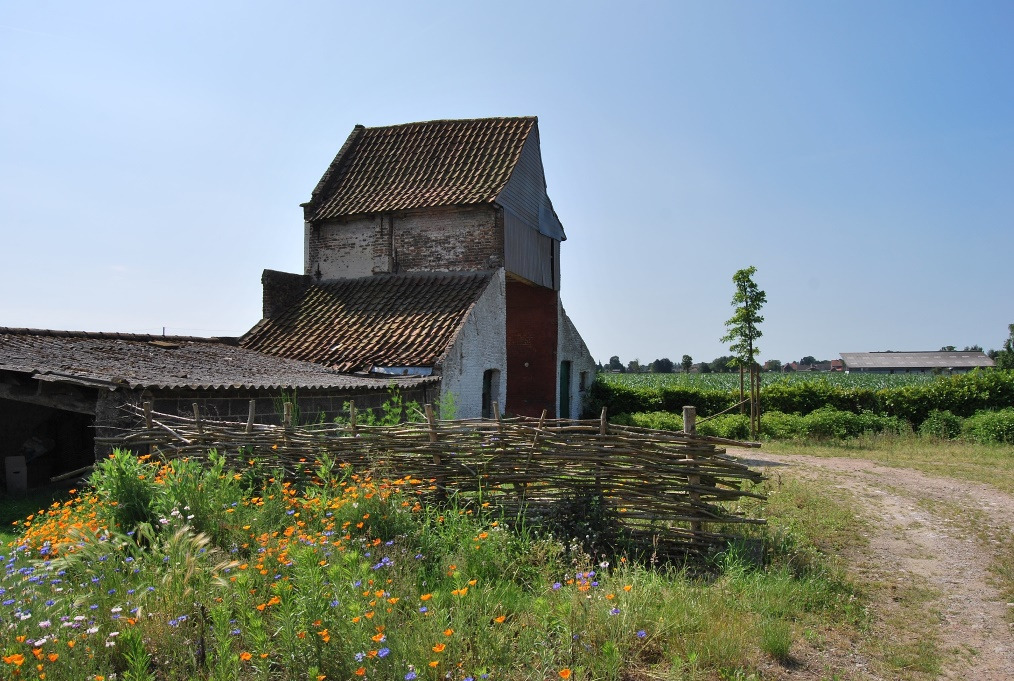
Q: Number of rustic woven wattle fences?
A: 1